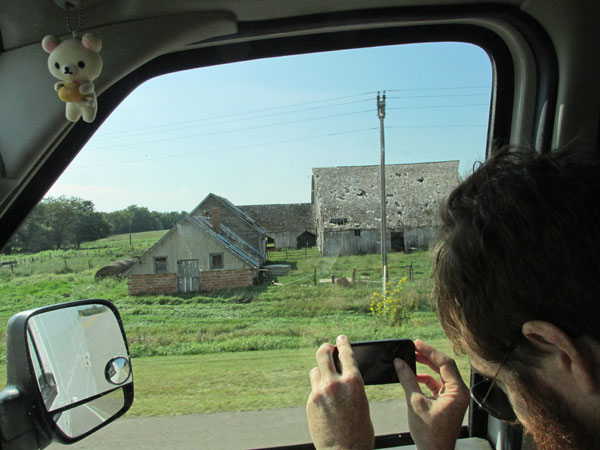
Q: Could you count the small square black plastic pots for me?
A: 0